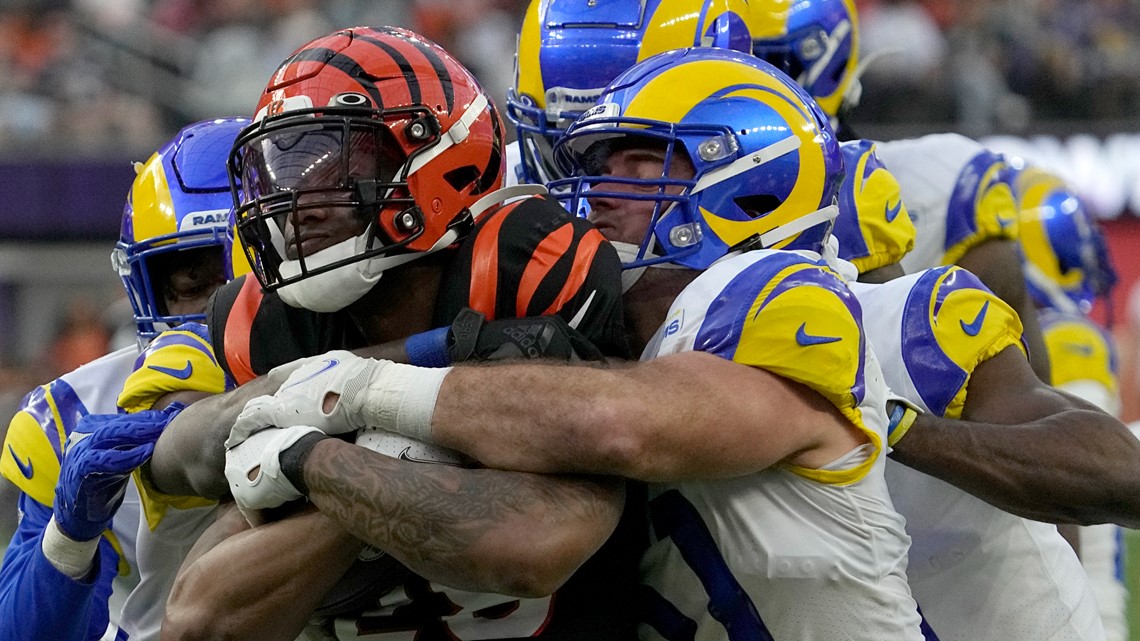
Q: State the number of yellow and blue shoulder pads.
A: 7